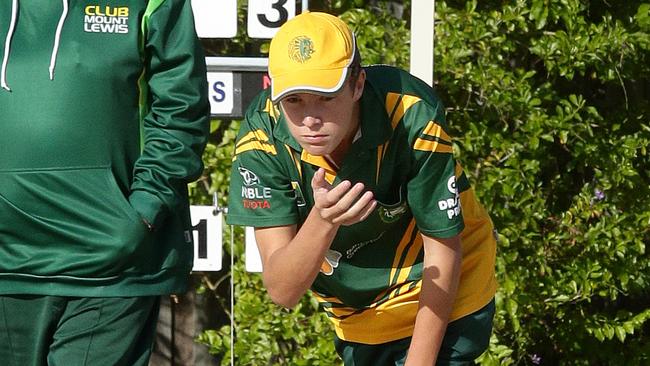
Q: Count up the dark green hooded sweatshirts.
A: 1